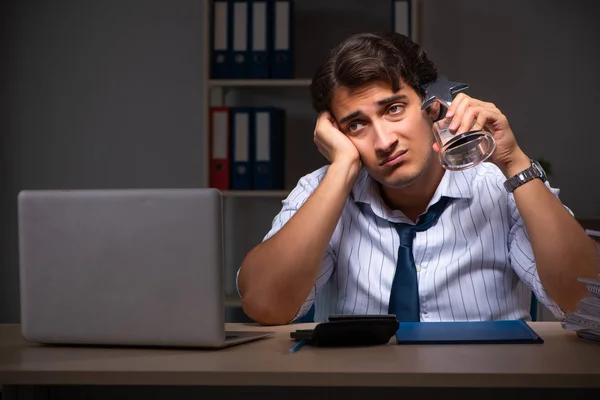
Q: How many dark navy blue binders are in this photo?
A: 7